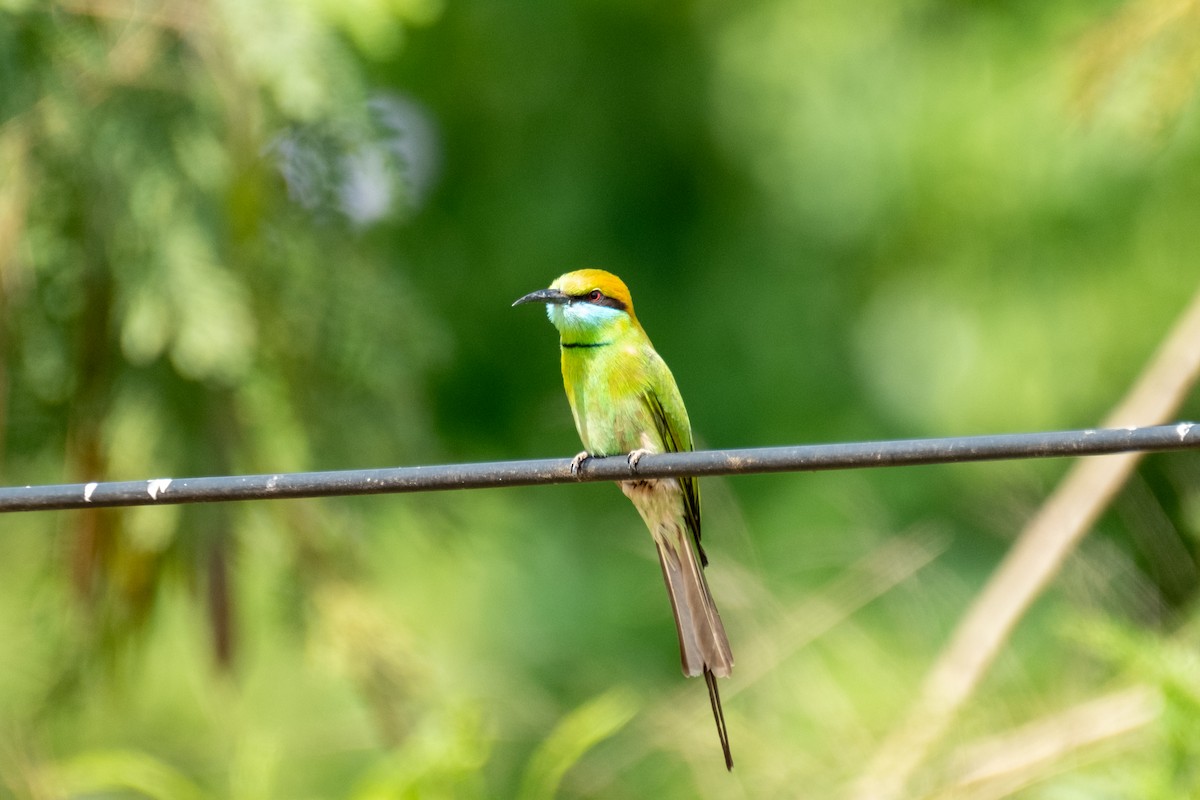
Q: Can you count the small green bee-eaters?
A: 1